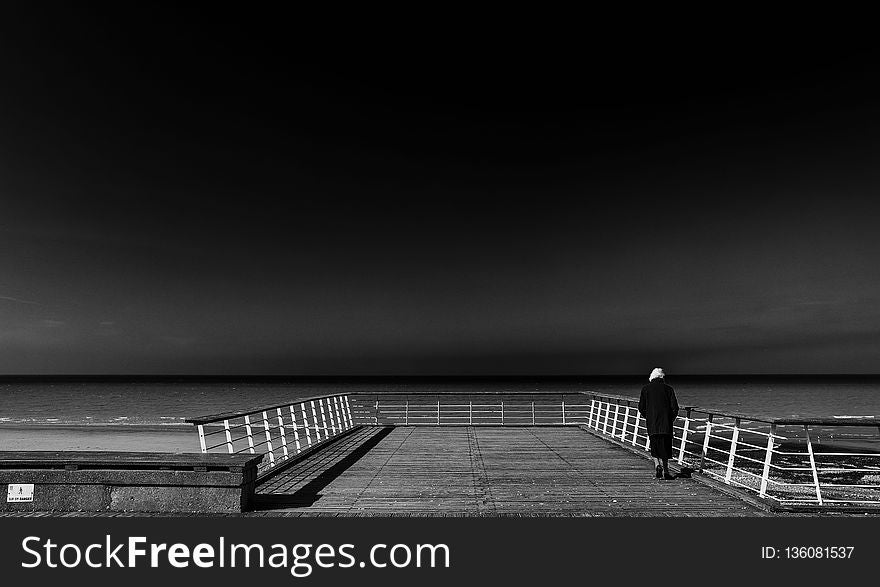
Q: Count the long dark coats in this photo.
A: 1